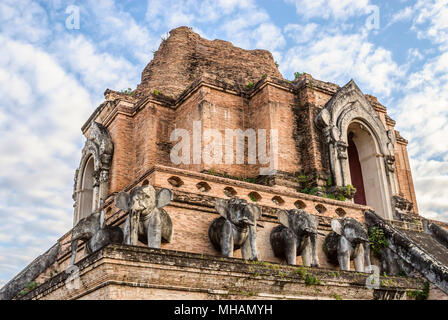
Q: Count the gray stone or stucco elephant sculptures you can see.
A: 5